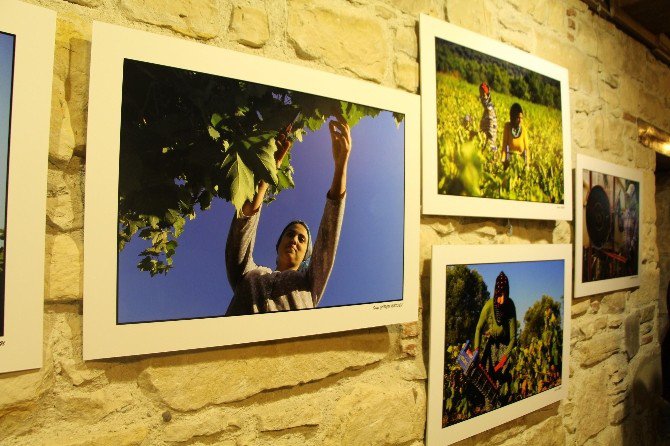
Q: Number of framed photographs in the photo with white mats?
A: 5